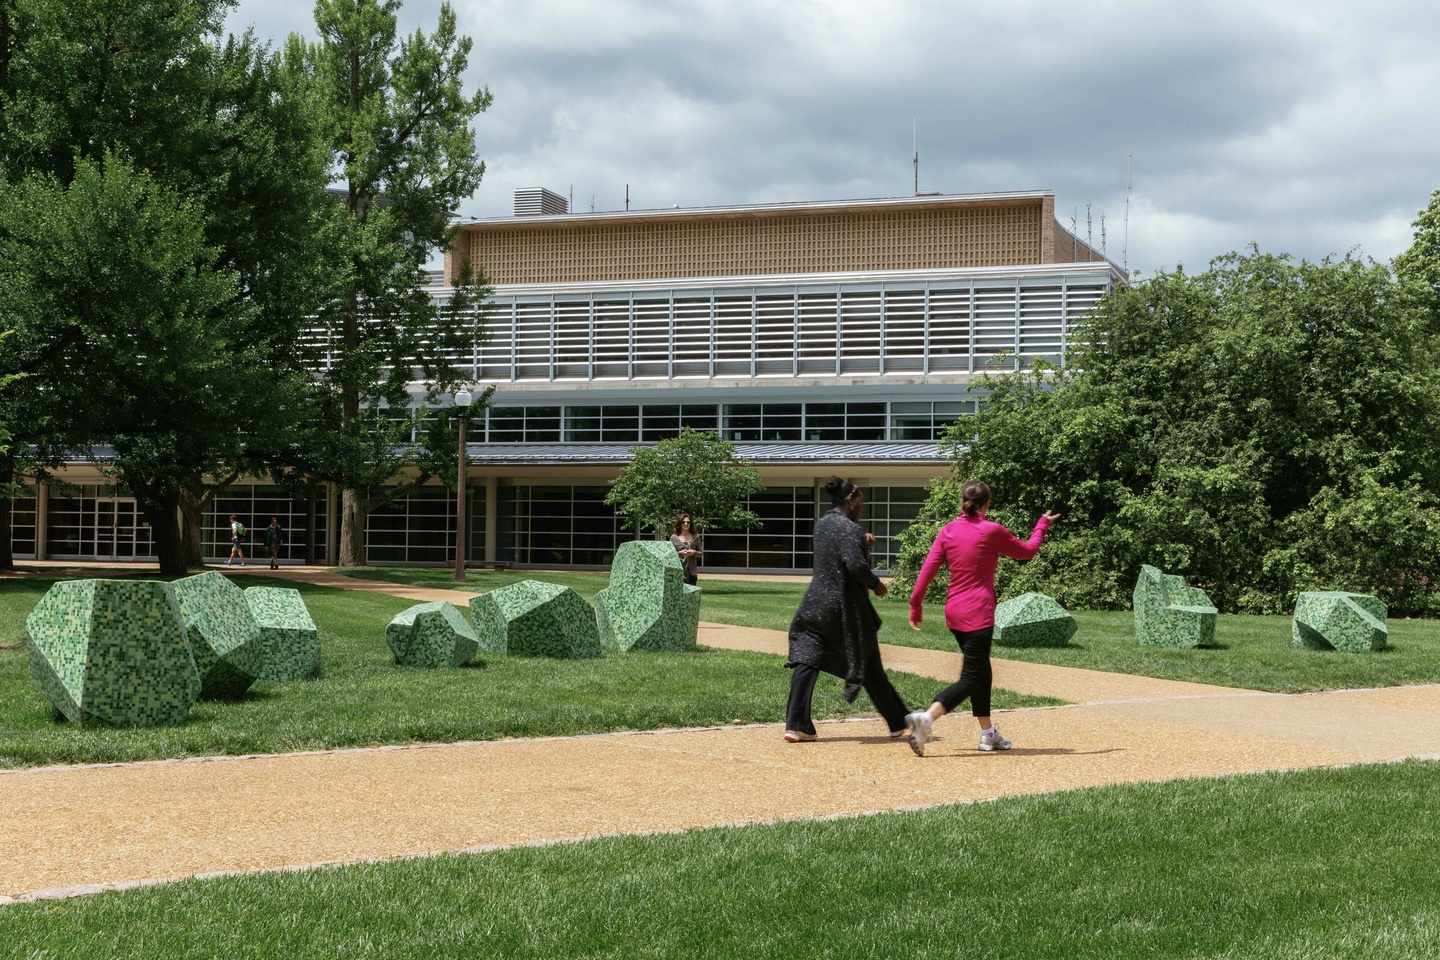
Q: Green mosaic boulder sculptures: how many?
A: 9